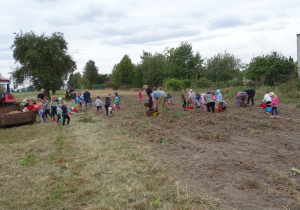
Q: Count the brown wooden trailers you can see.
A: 1